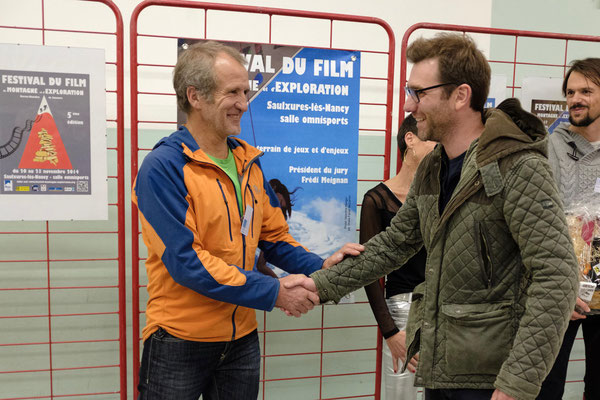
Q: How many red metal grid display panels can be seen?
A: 3